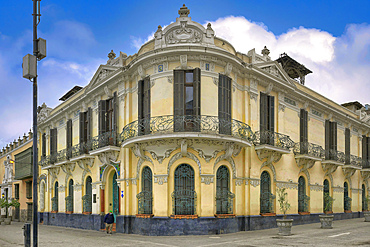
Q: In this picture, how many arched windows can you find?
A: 11